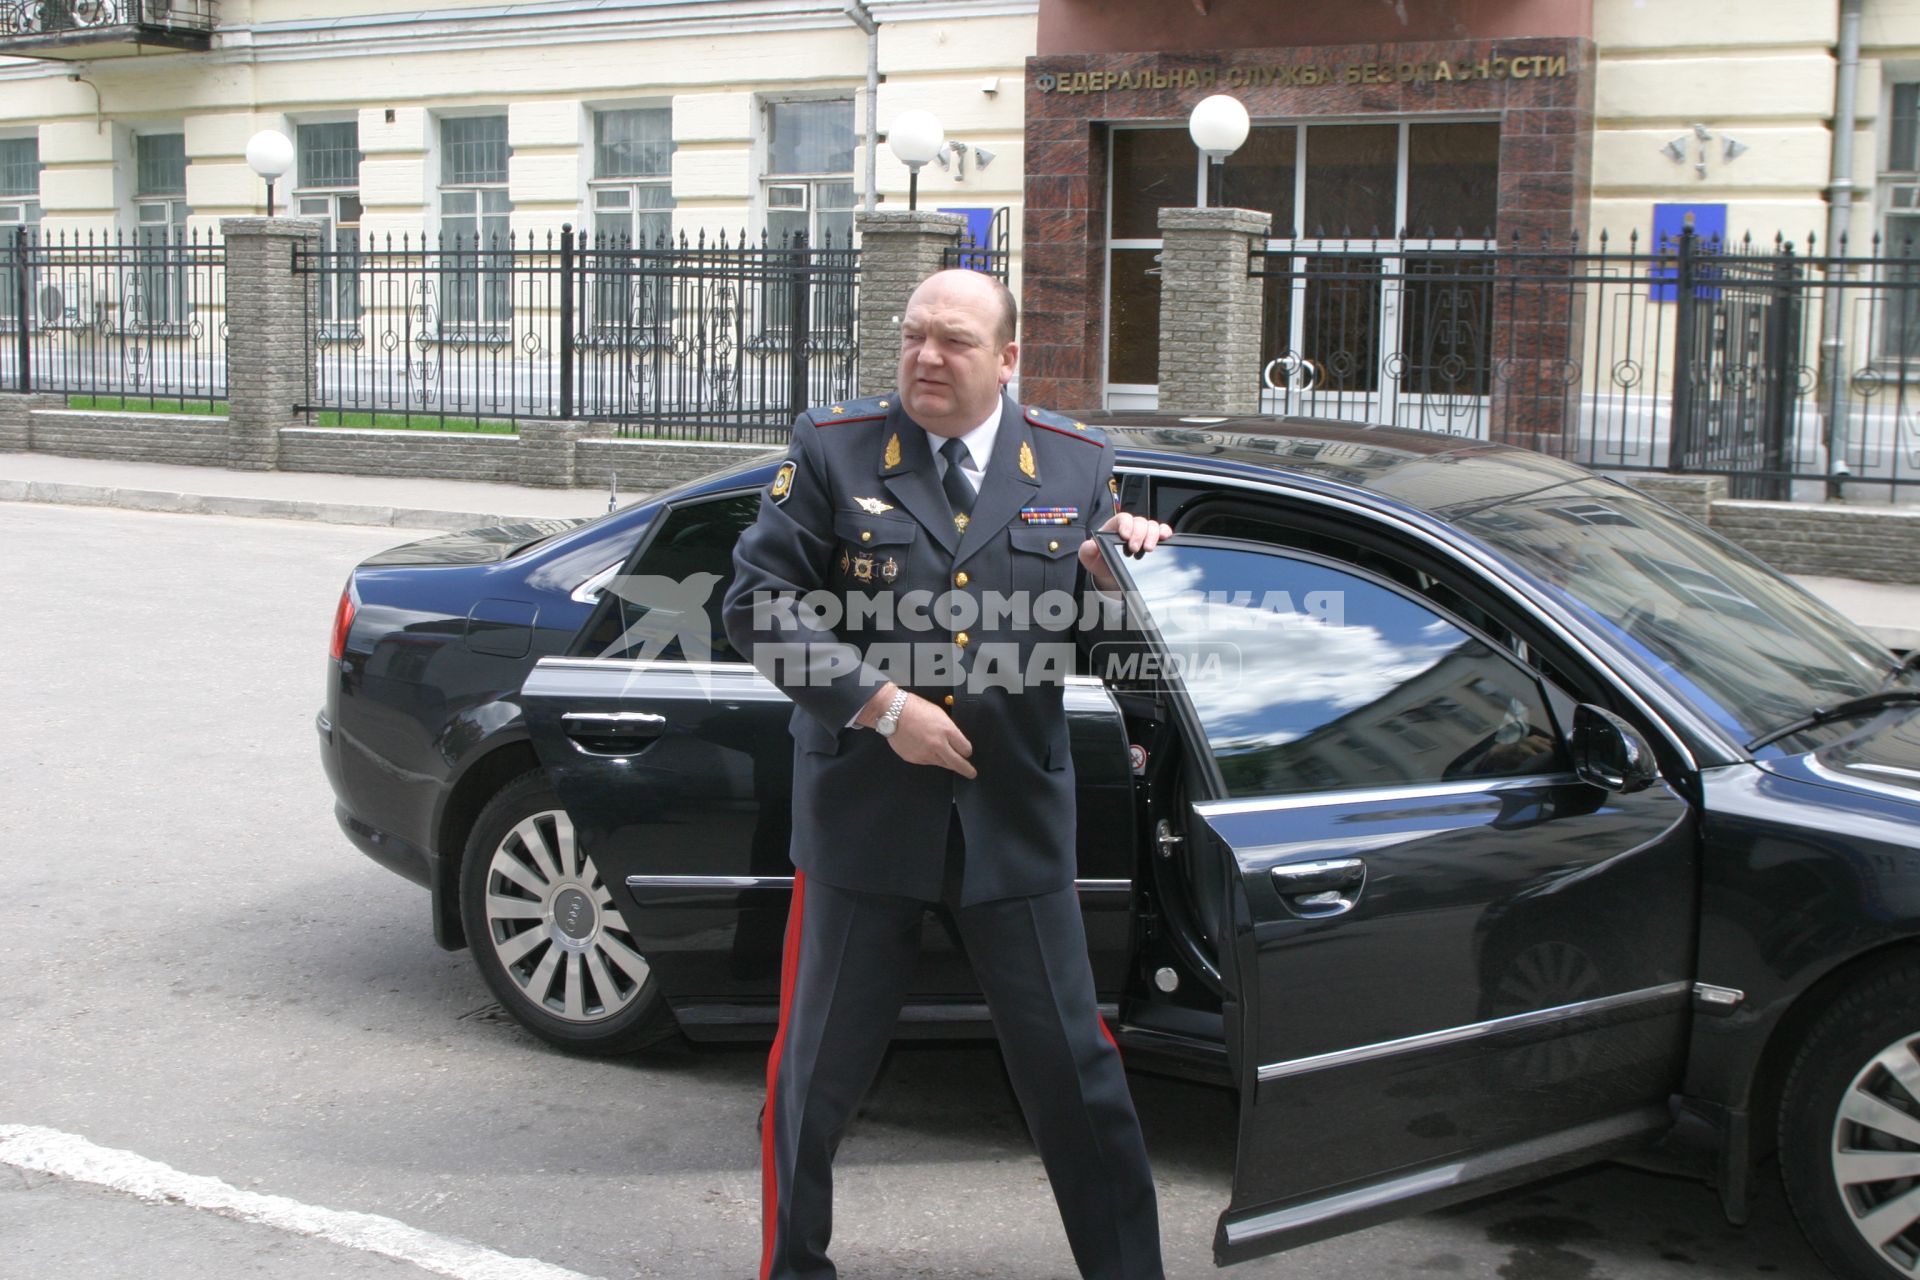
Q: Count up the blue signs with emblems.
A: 2